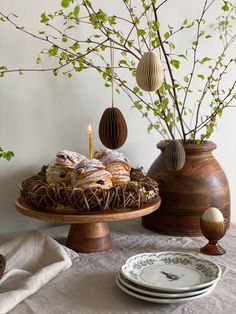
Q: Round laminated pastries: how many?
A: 3